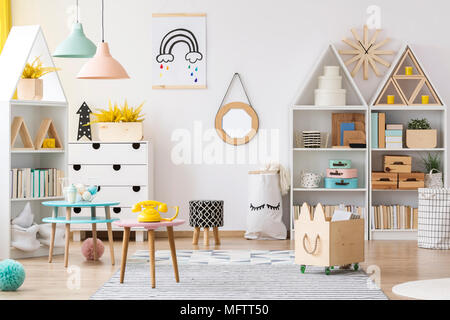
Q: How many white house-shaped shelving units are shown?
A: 3